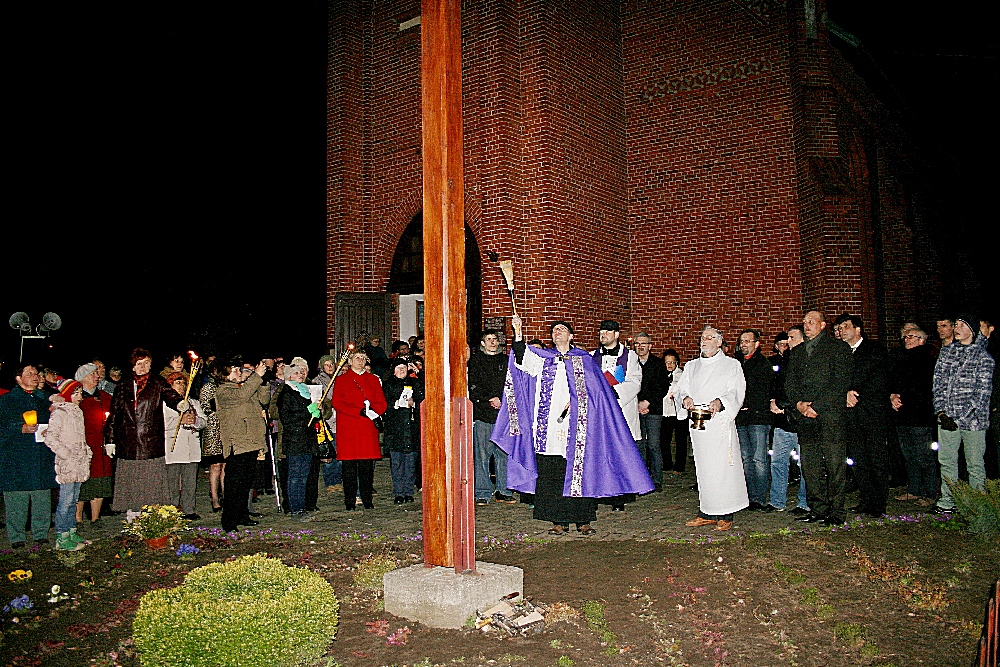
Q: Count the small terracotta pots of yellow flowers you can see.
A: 1